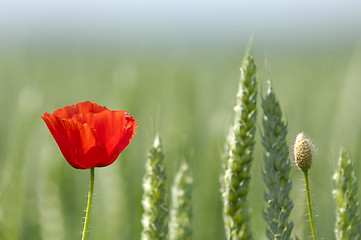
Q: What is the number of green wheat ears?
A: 5